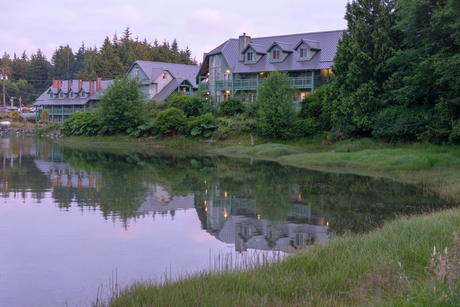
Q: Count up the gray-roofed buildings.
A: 3